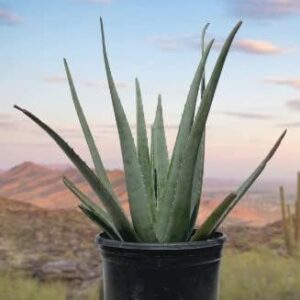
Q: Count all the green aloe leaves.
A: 12